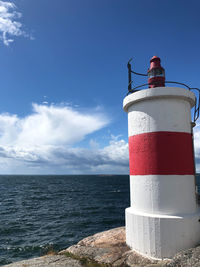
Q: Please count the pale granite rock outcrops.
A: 1